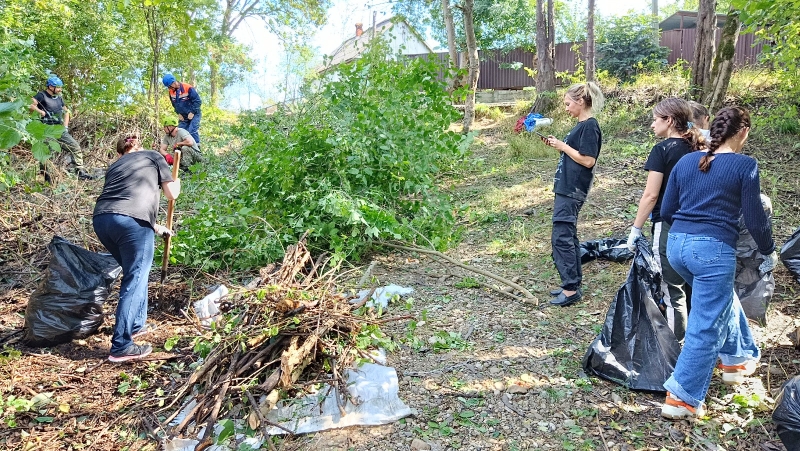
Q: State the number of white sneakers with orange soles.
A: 2